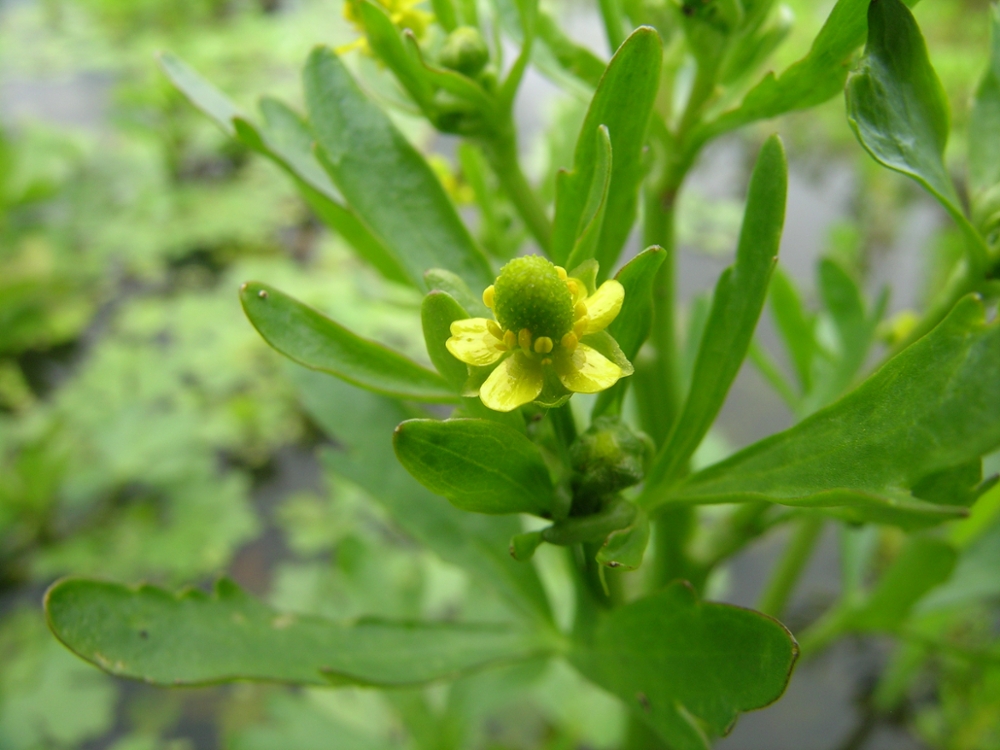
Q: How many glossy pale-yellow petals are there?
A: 4